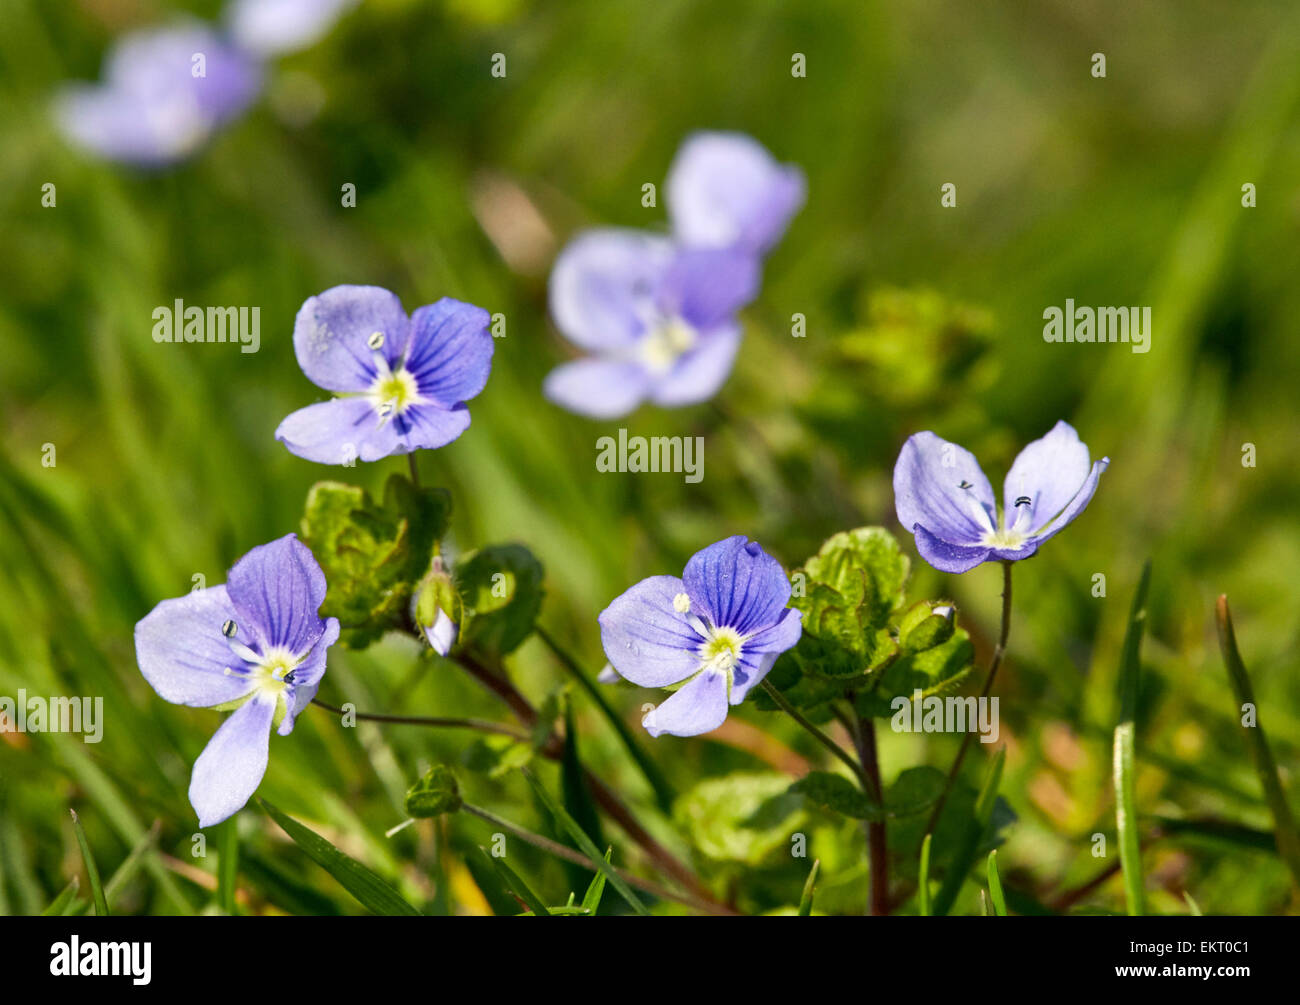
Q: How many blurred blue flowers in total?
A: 4